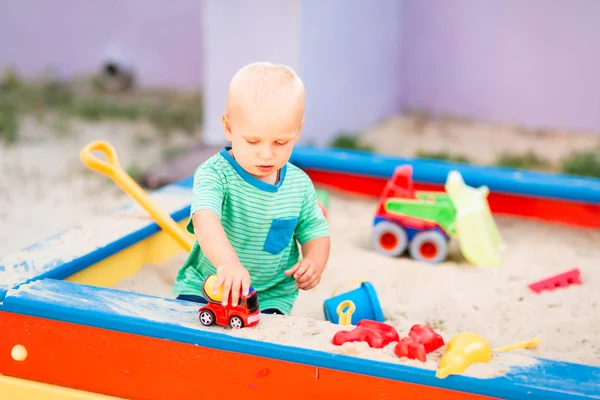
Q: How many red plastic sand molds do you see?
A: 2